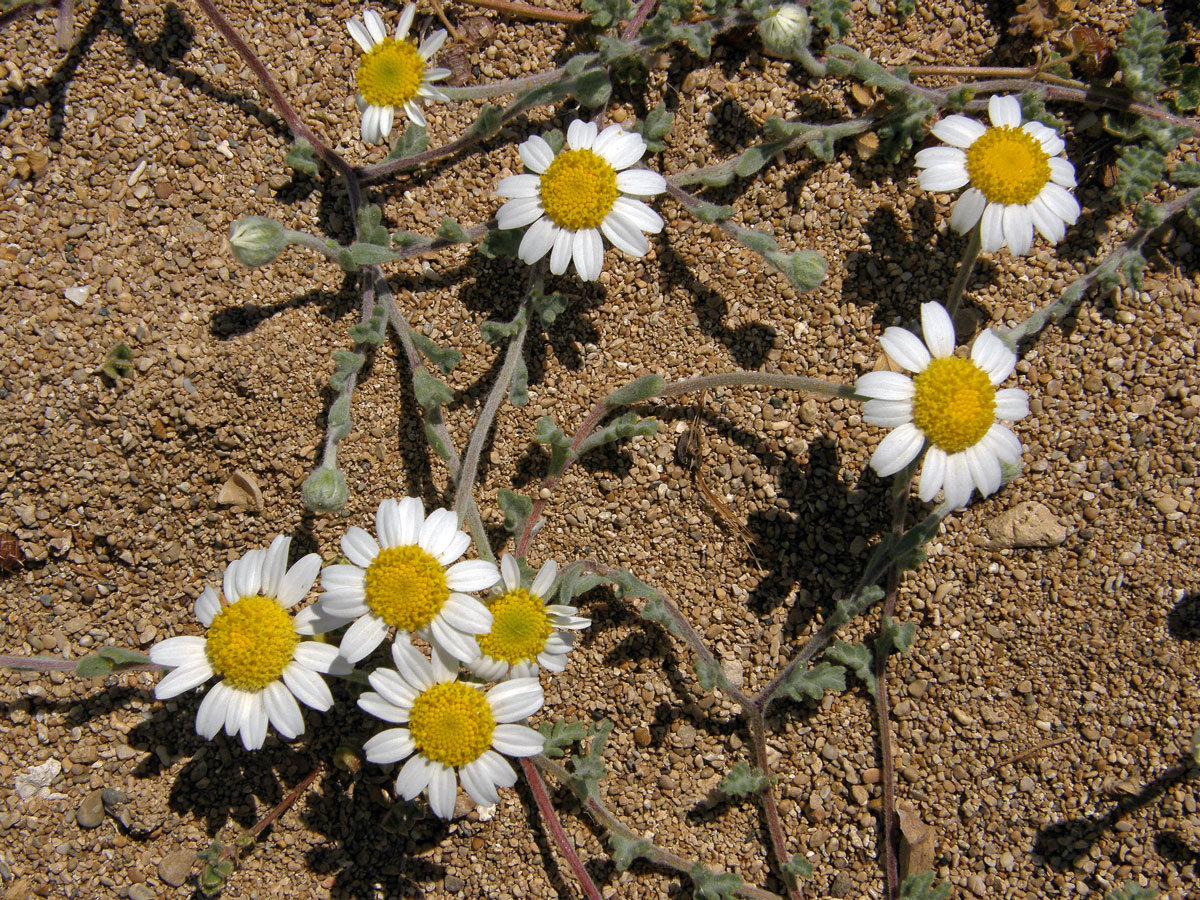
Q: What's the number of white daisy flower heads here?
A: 8